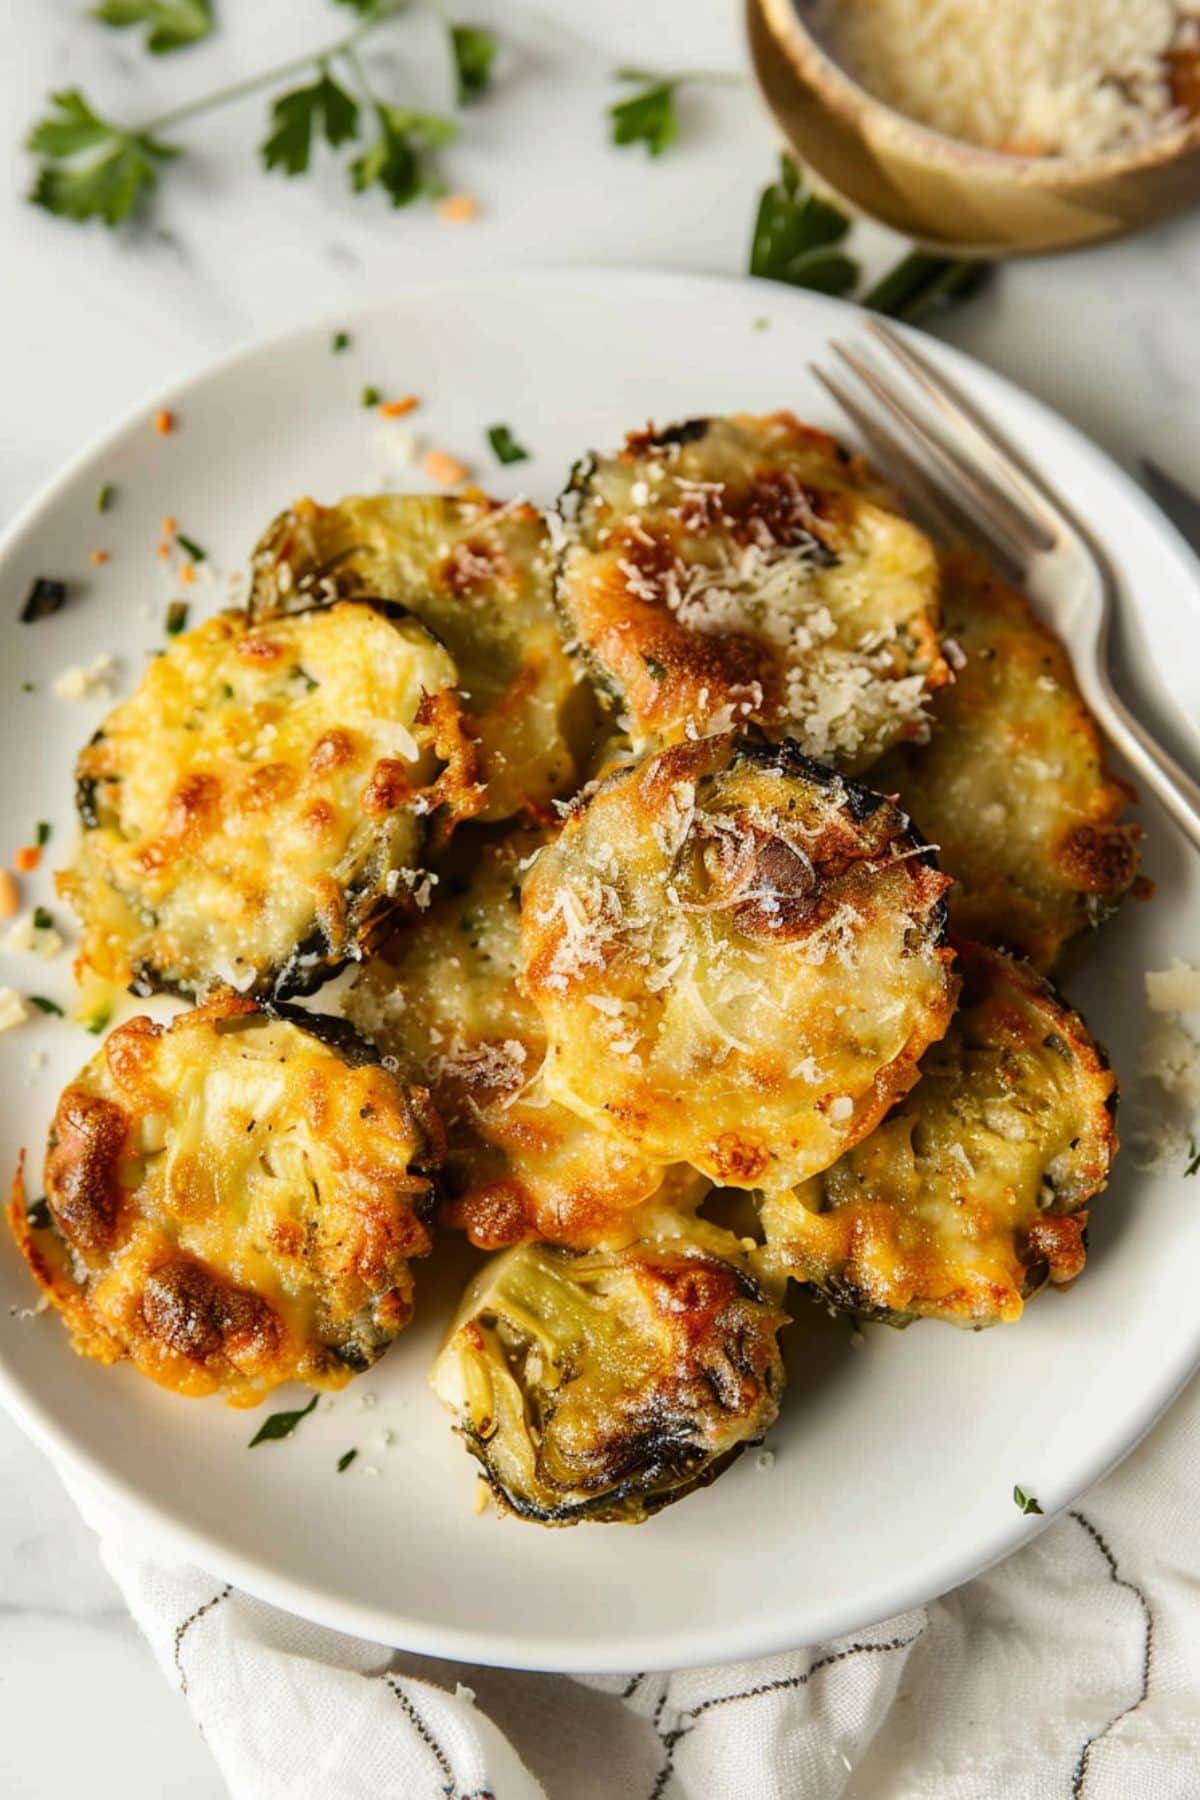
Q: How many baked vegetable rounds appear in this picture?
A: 9